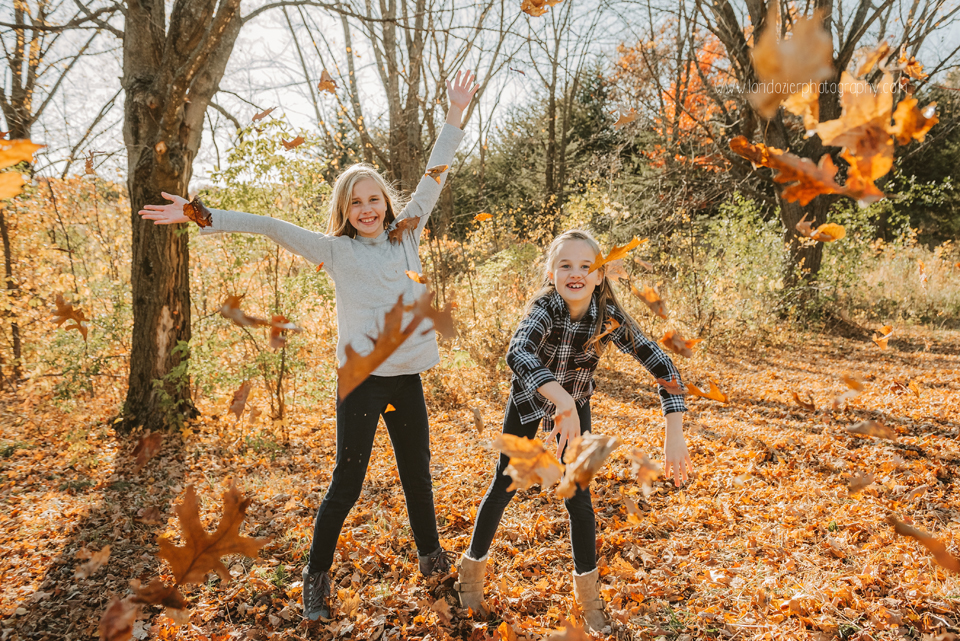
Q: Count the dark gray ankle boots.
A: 2